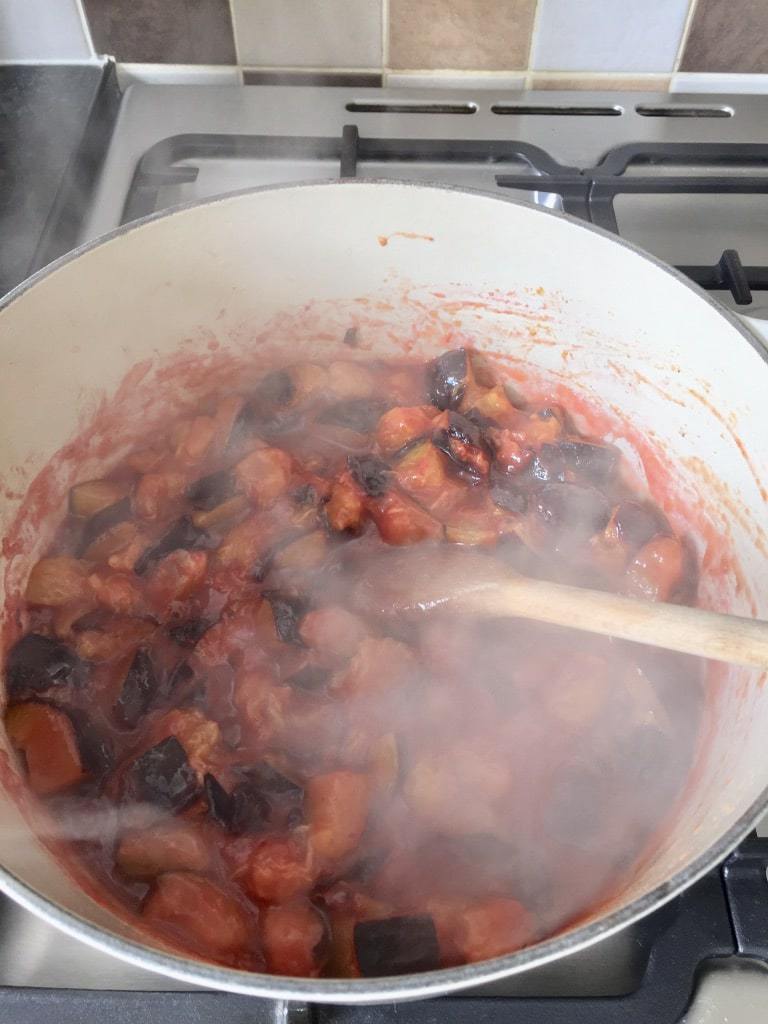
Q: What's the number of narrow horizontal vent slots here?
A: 3